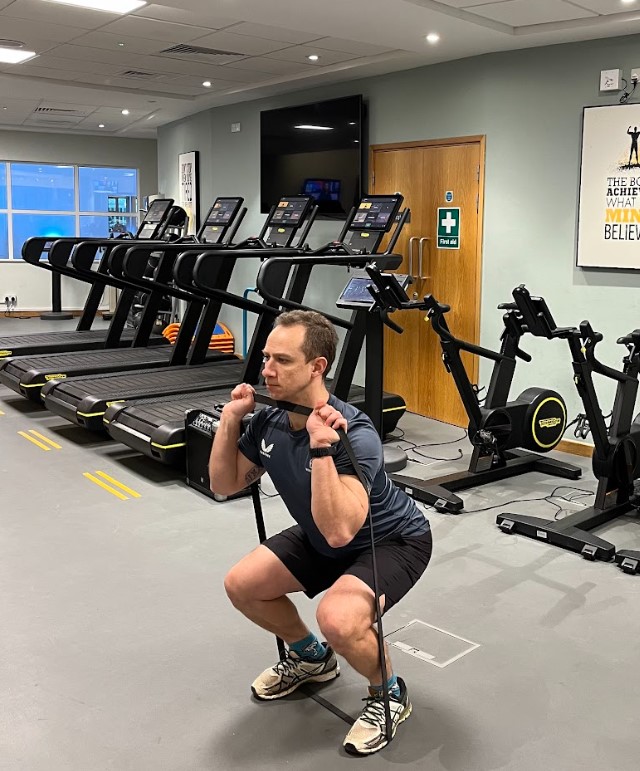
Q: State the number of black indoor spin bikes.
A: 2